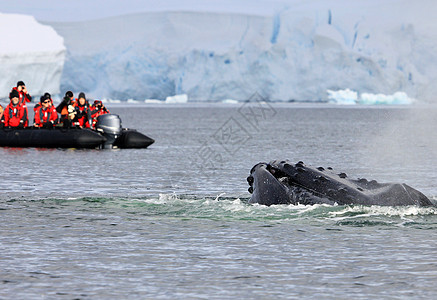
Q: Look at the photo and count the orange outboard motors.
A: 0